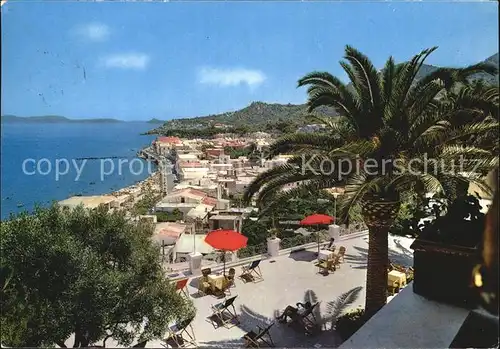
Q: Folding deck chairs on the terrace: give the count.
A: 6